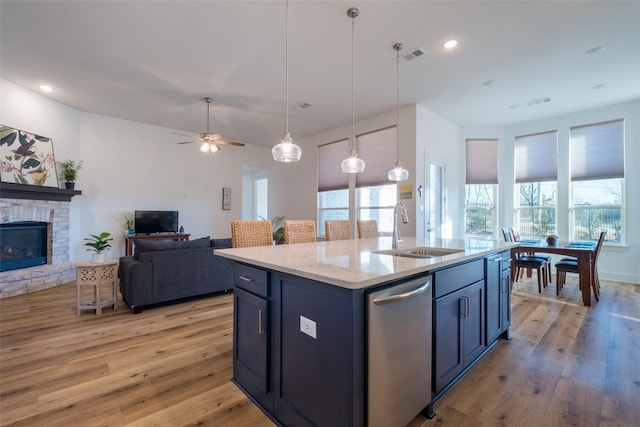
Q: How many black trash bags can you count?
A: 0